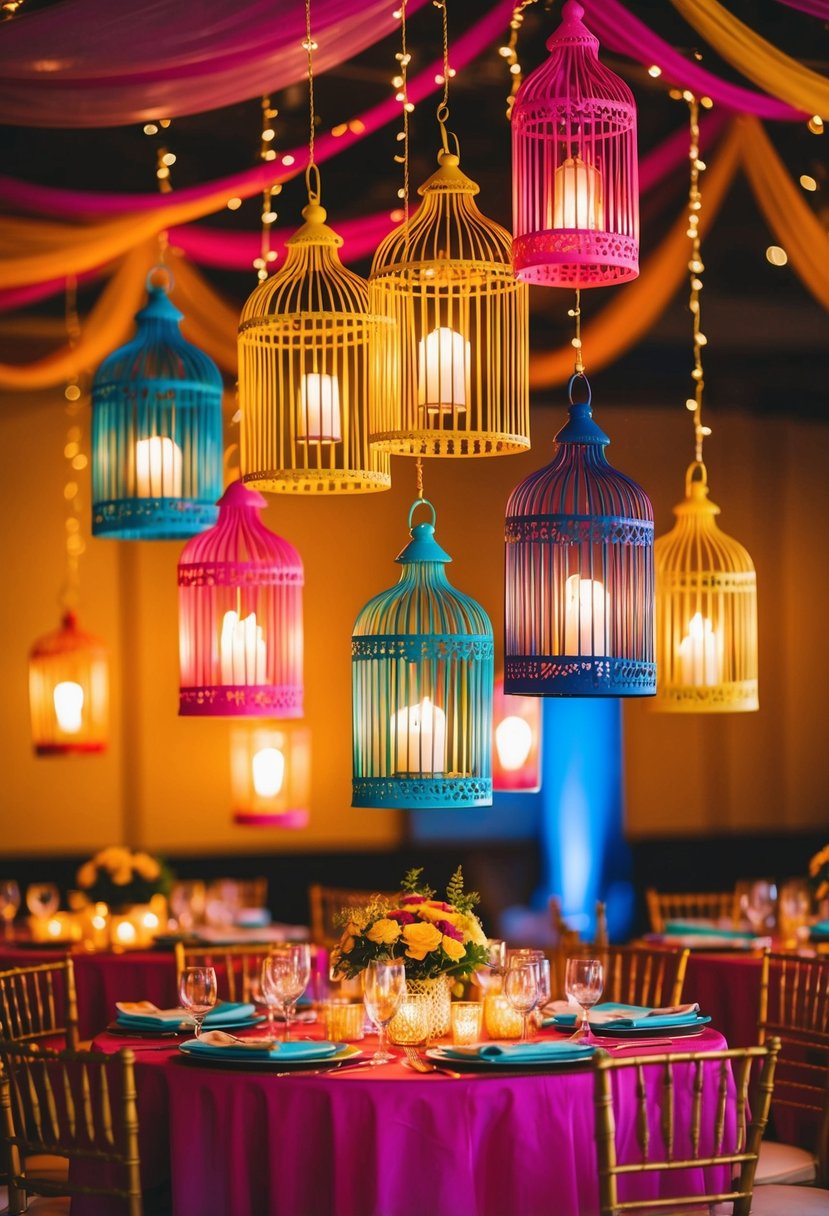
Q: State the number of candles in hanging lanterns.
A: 11